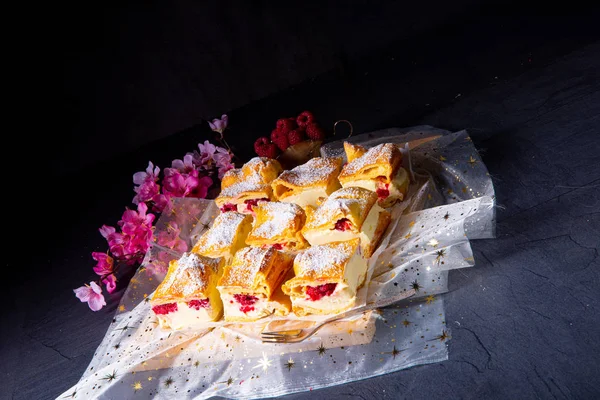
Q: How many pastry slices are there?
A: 9